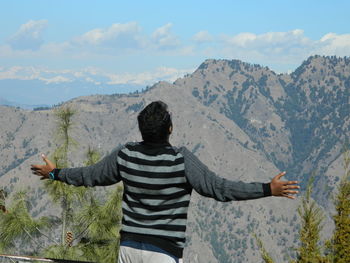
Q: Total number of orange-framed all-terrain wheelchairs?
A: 0